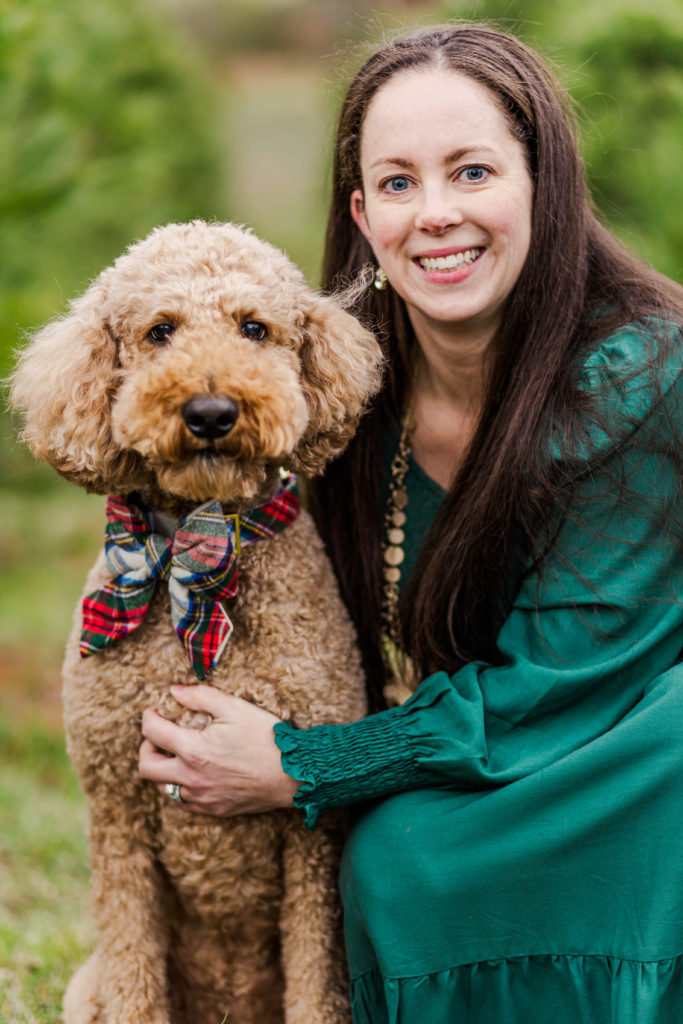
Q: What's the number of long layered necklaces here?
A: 1